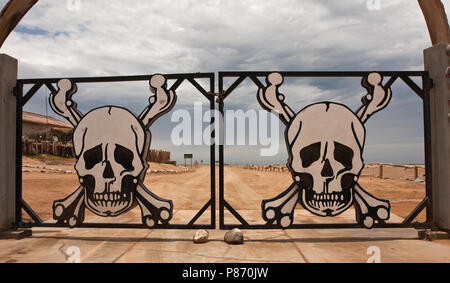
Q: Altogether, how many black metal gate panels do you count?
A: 2